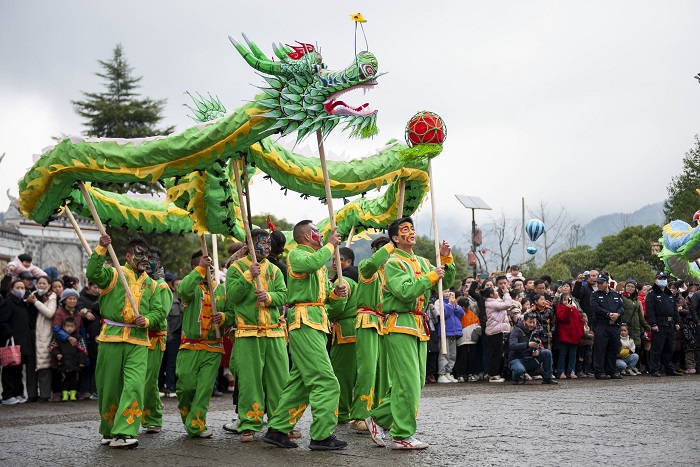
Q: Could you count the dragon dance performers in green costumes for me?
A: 8